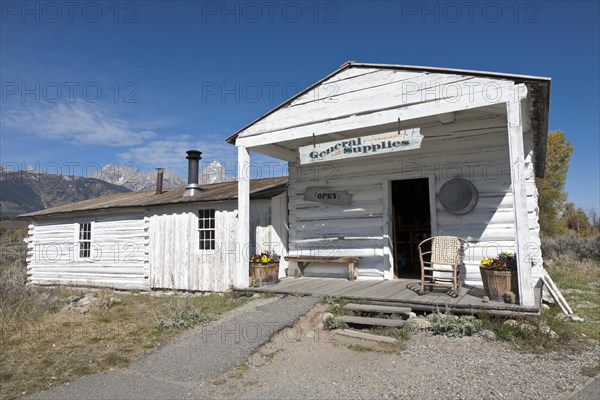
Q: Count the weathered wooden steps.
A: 3